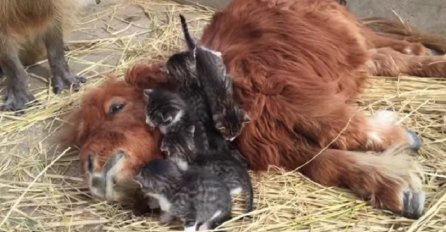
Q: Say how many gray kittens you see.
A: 5